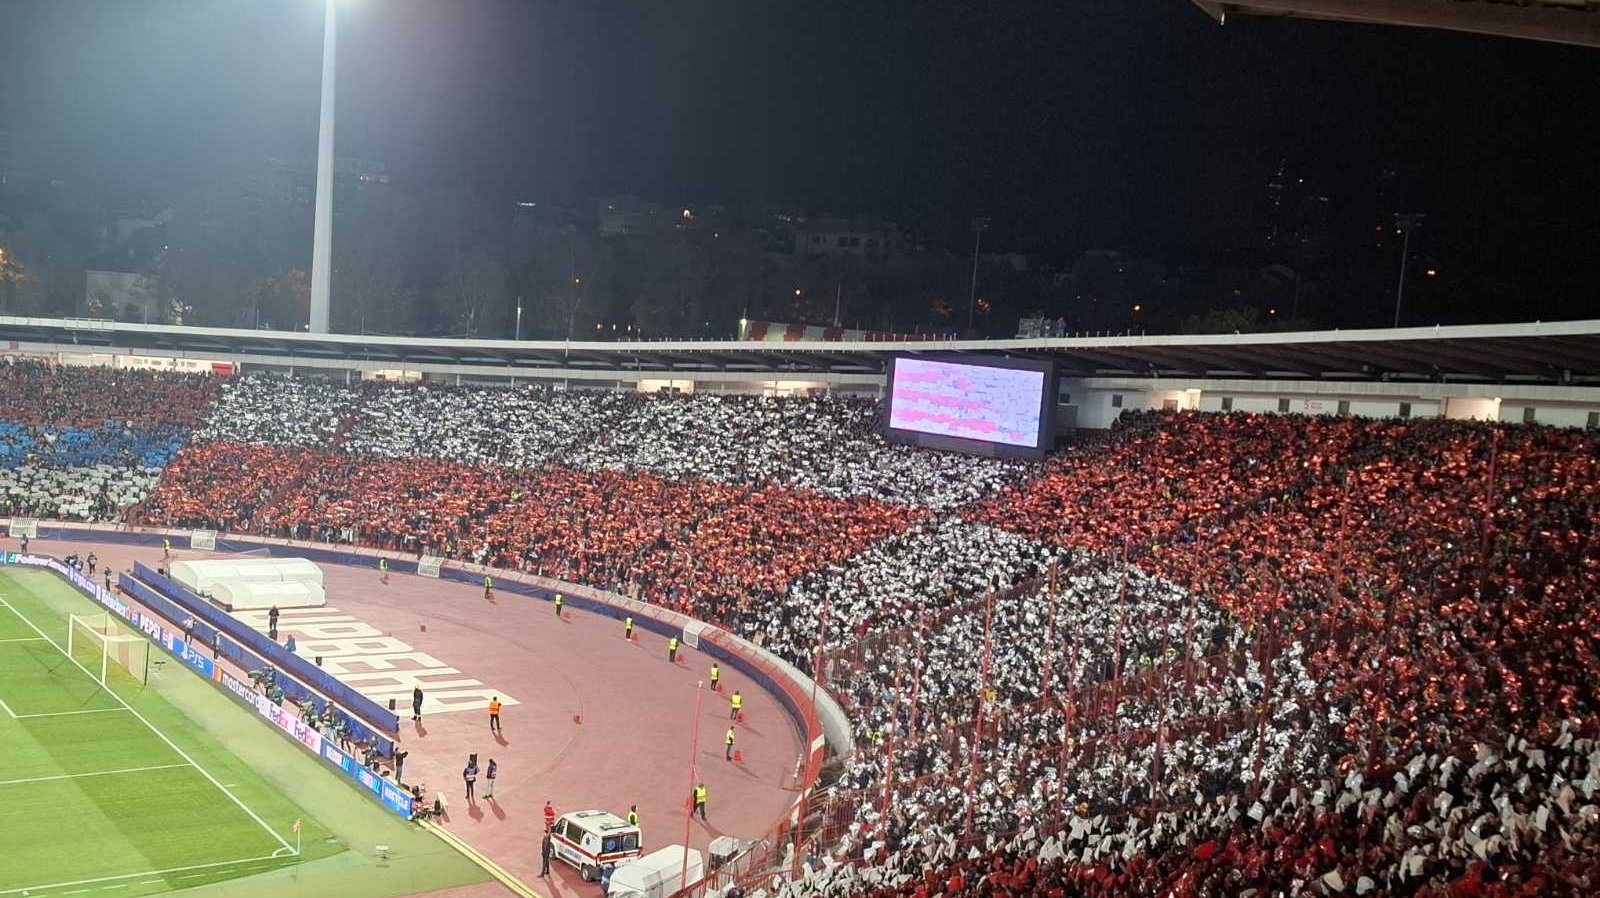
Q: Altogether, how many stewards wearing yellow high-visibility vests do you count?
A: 11